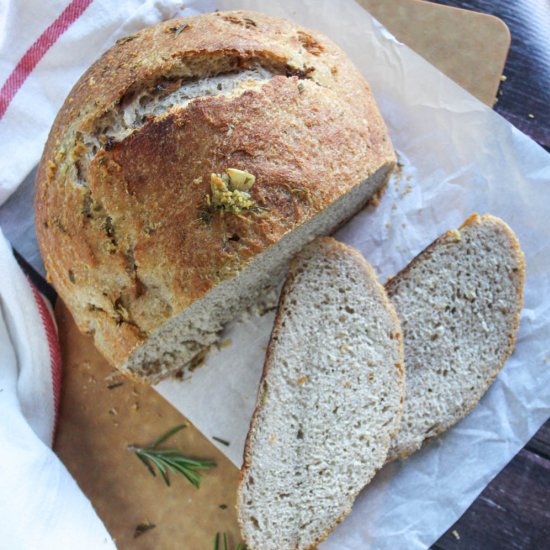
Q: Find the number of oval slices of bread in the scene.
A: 2